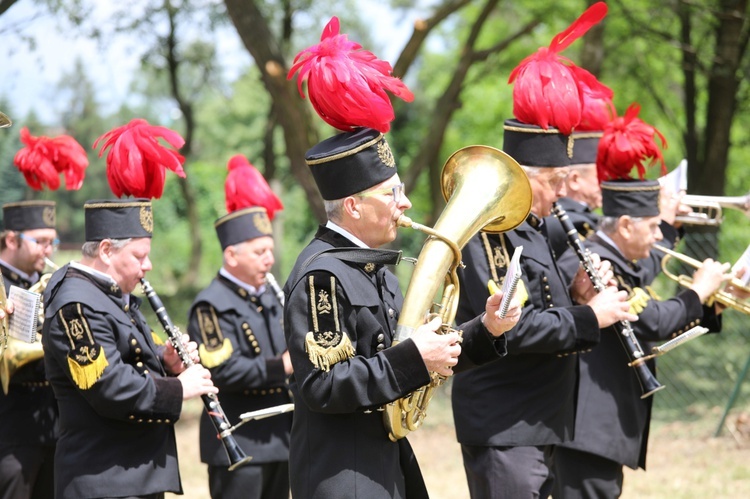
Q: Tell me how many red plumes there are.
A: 7